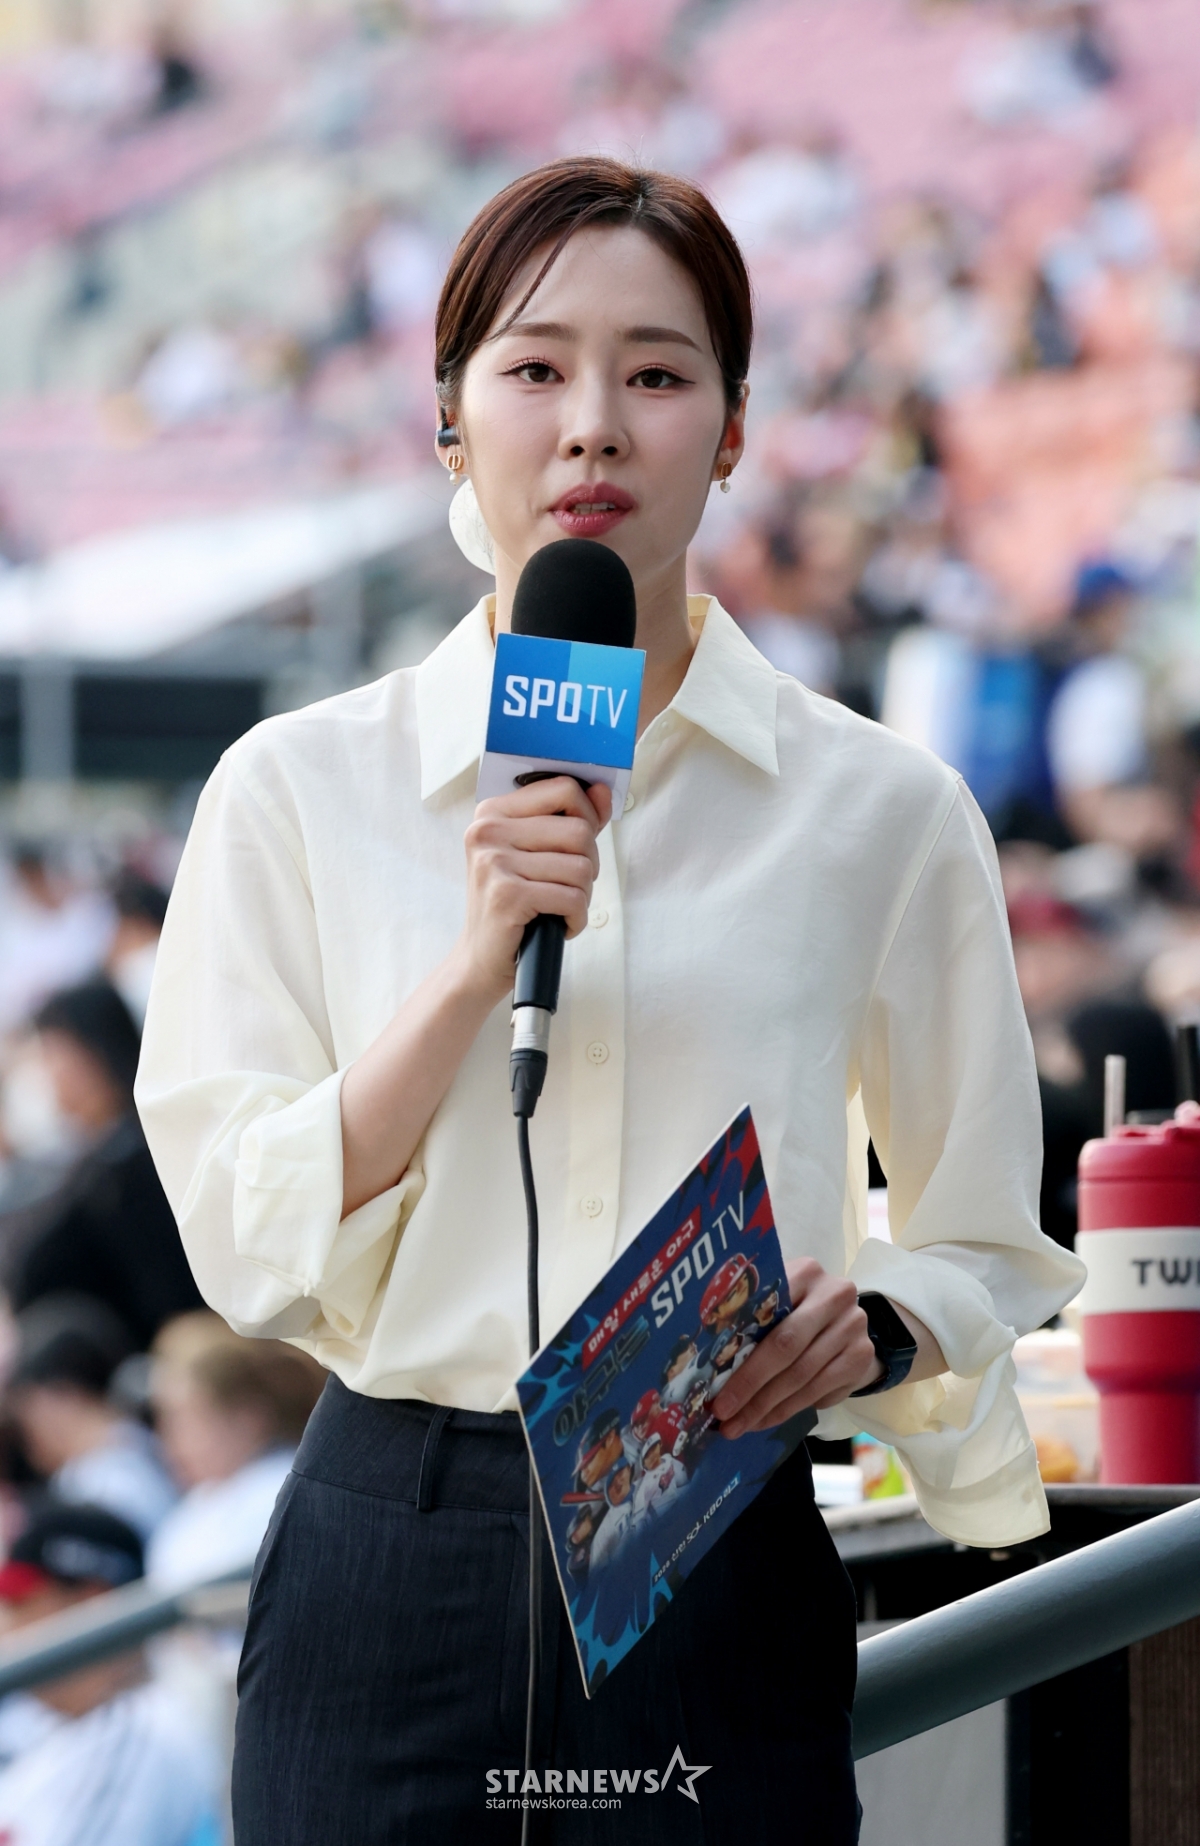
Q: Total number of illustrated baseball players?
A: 10